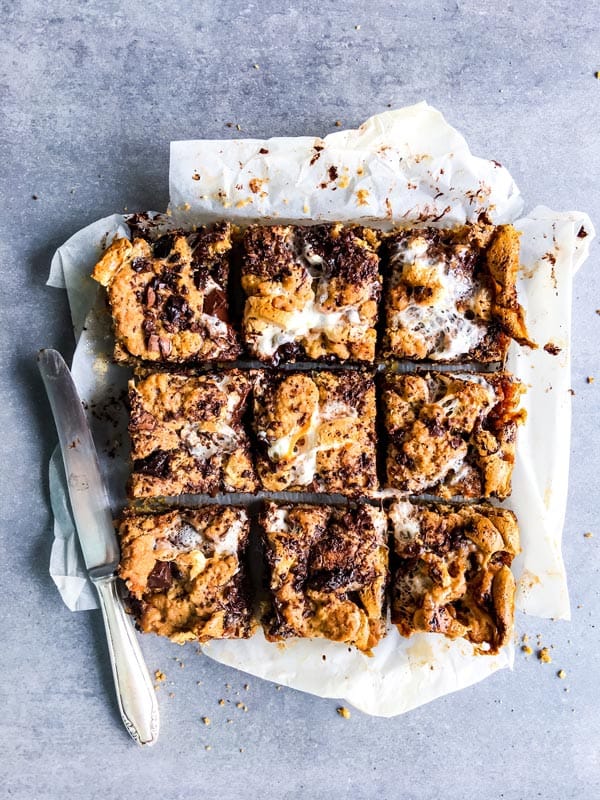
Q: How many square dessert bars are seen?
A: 9